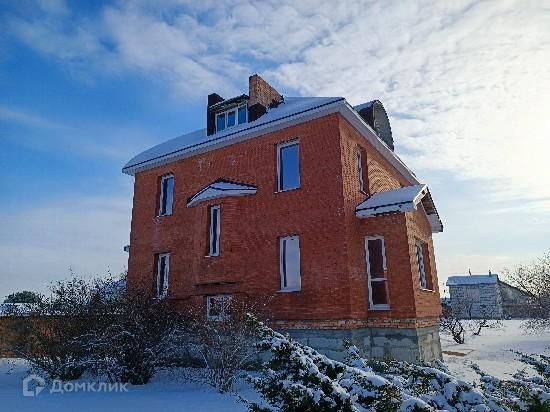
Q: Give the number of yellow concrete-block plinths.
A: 0